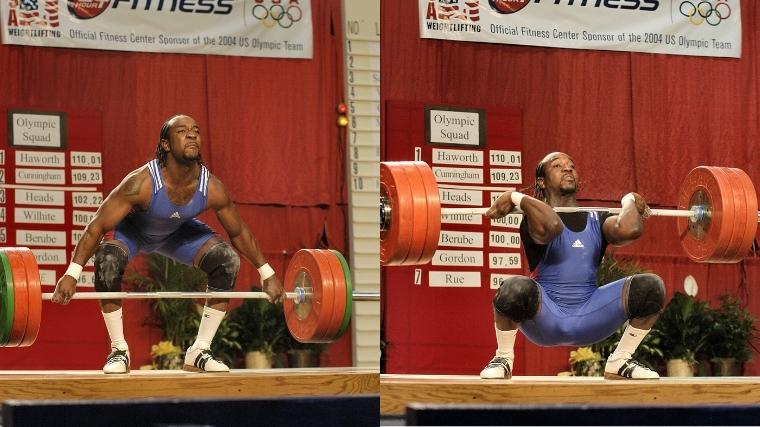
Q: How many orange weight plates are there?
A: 10